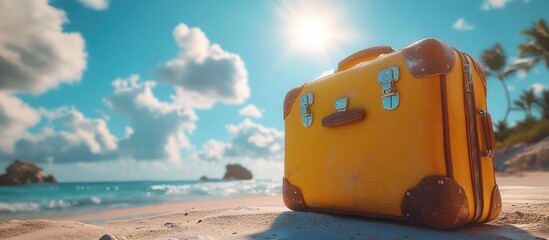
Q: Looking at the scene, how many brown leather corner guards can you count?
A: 6